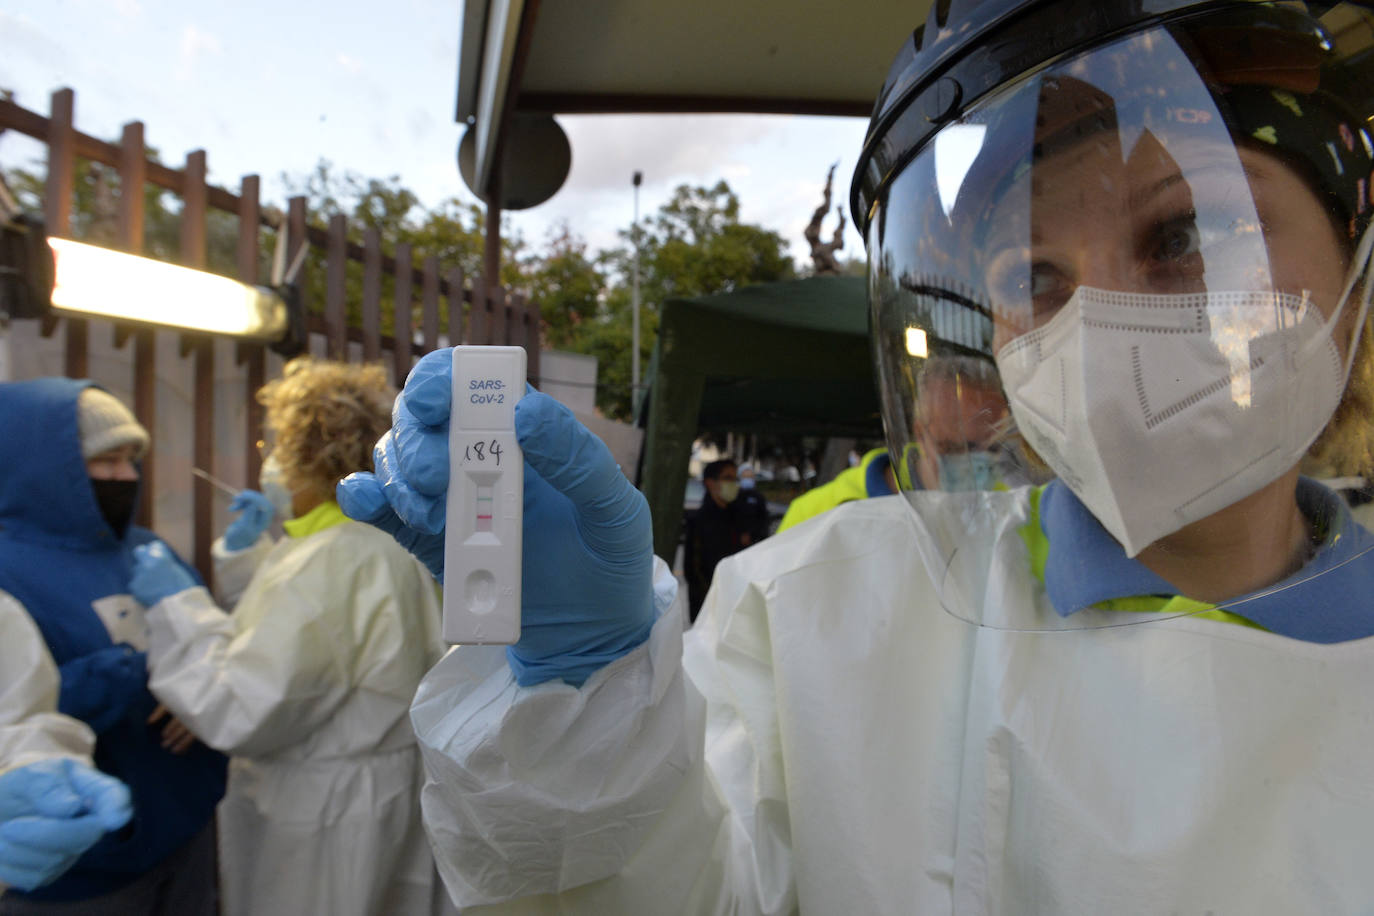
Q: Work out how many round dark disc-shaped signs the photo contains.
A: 1